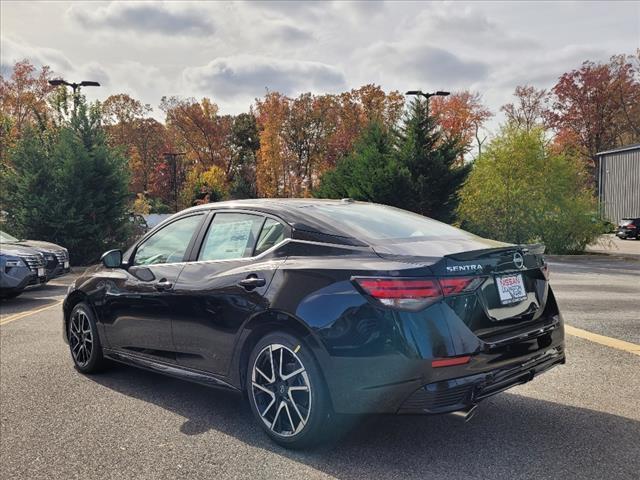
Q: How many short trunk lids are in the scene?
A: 1